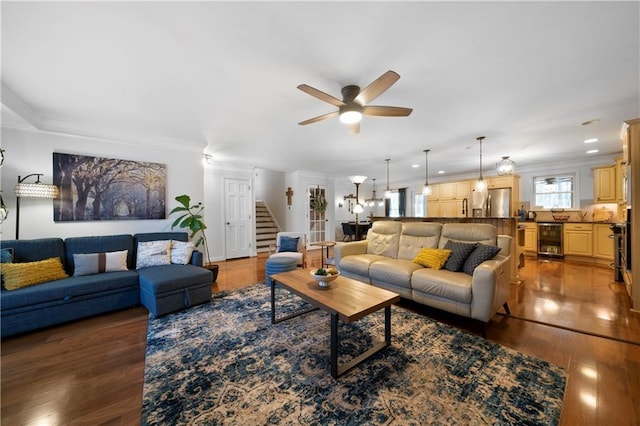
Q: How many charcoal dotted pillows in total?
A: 2